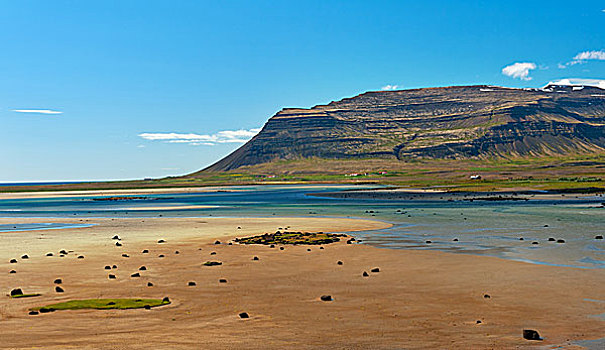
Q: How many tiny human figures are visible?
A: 0